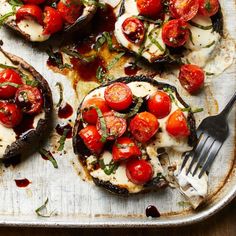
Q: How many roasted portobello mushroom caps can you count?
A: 4